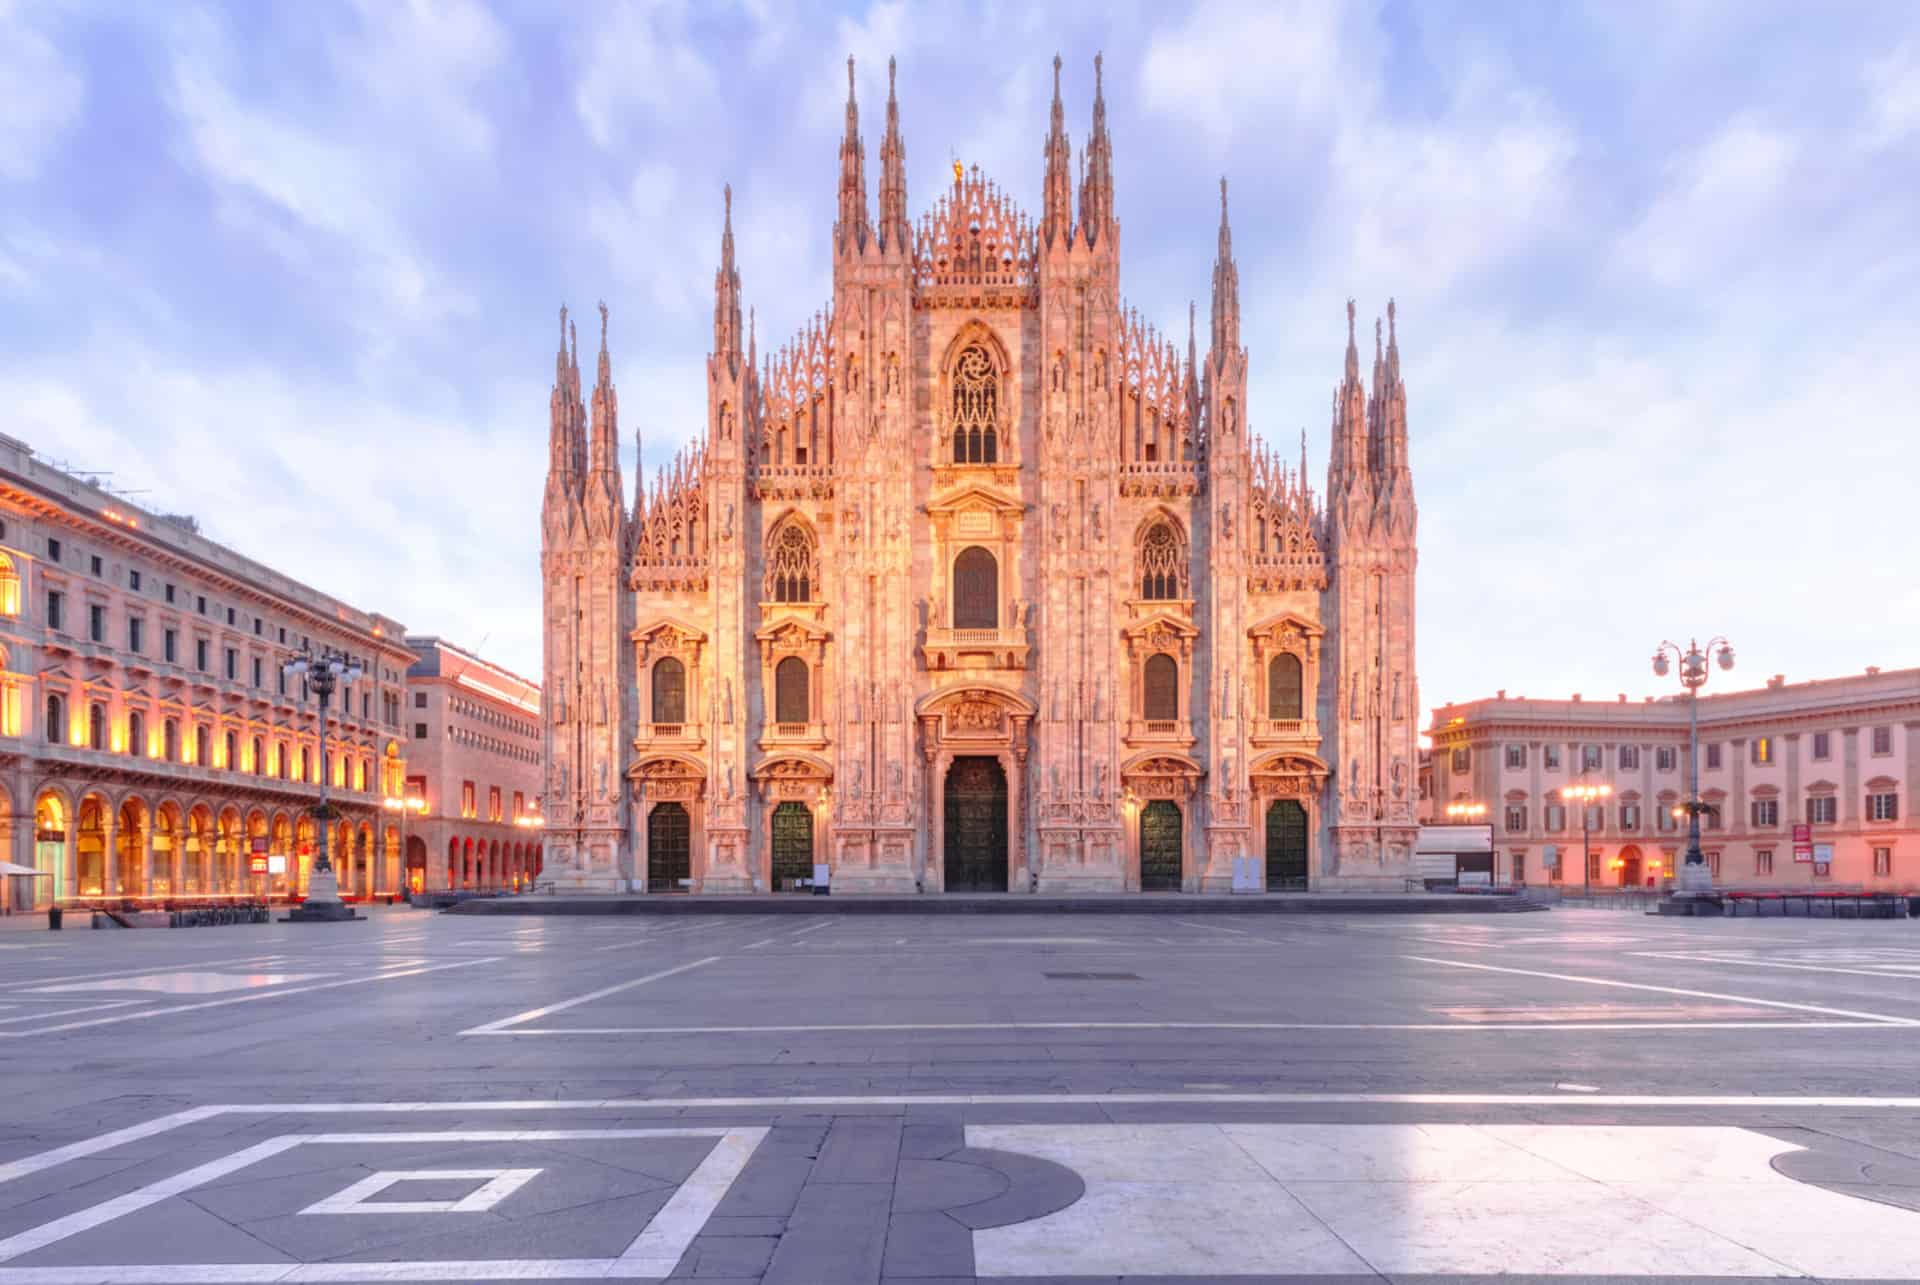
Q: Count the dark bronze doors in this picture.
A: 5